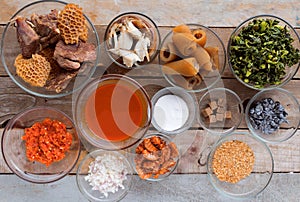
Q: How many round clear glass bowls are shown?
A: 12